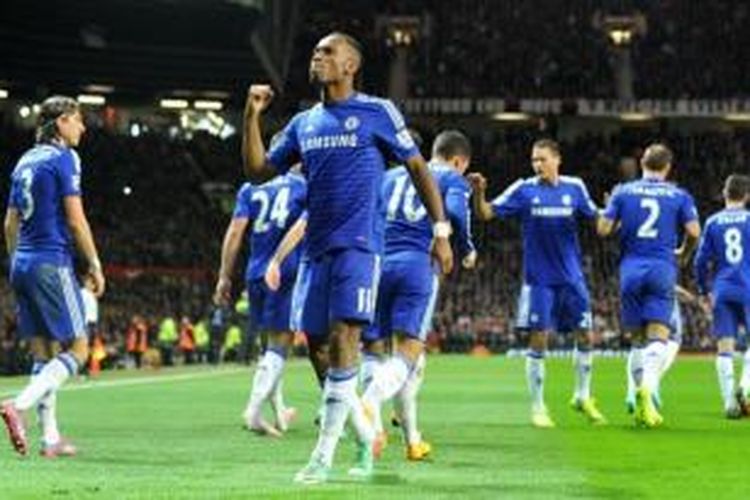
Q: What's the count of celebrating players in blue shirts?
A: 7